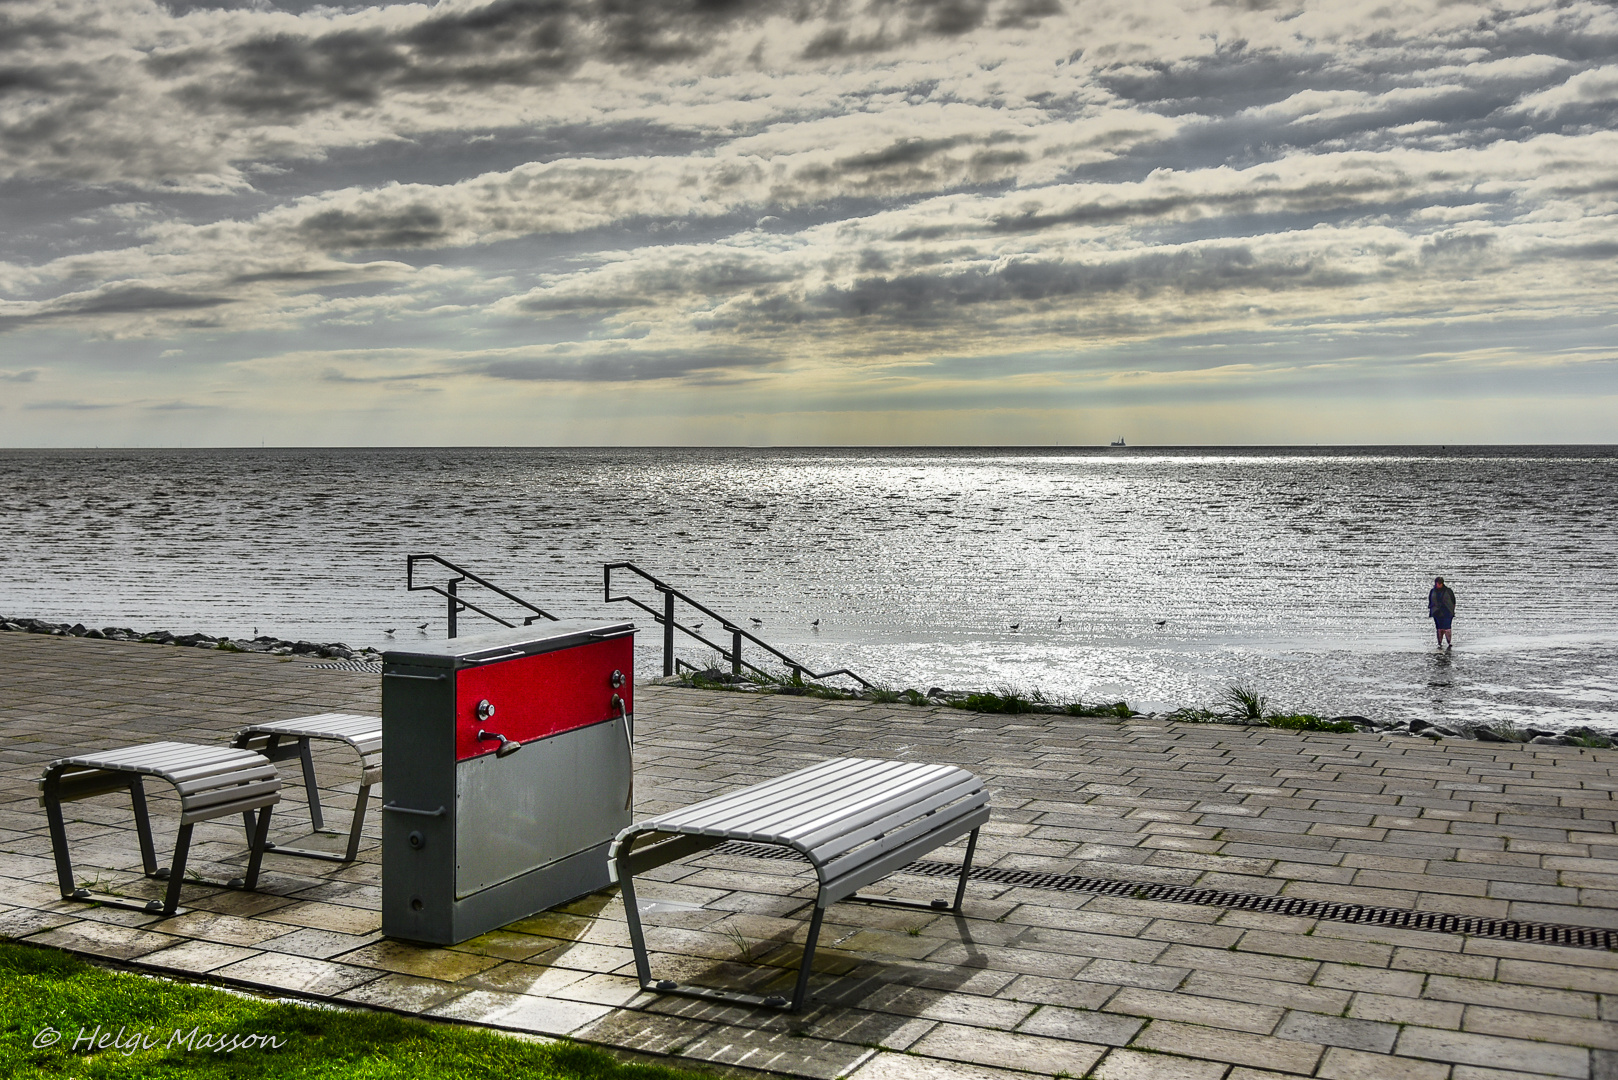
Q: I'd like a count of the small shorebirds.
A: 9